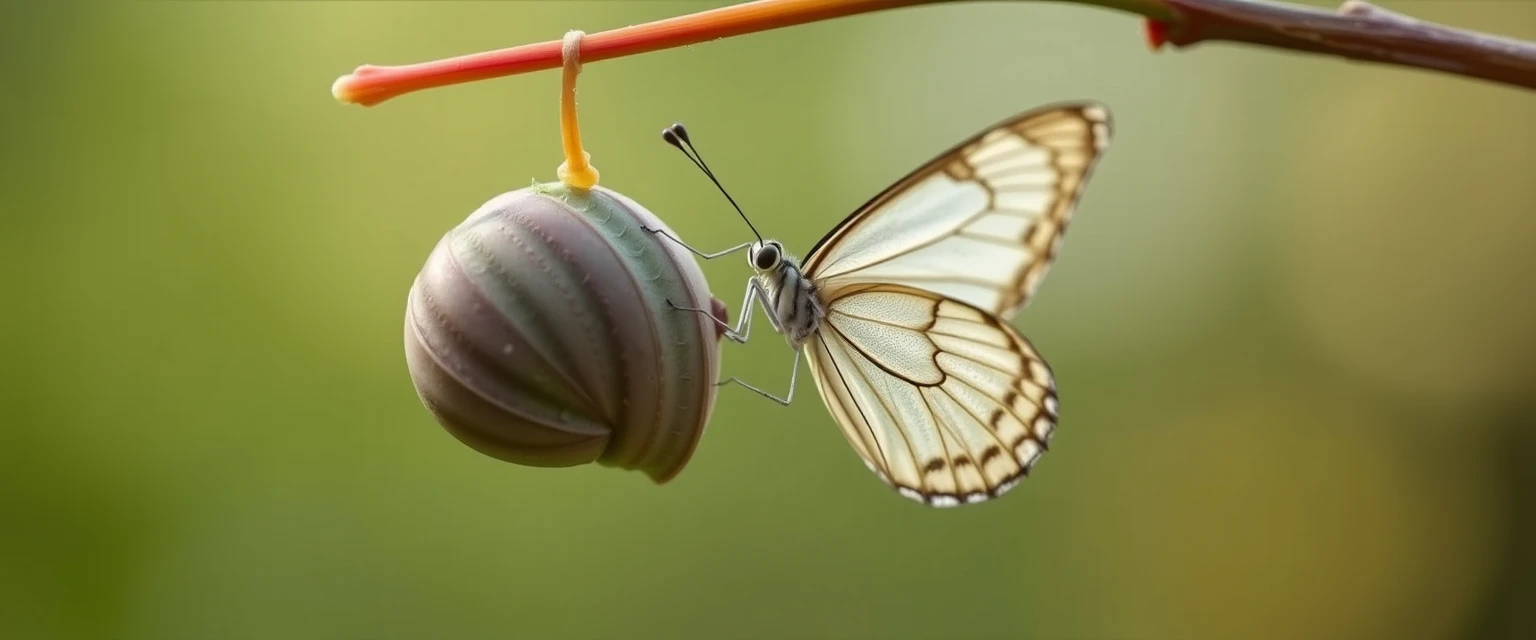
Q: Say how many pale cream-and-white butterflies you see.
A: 1